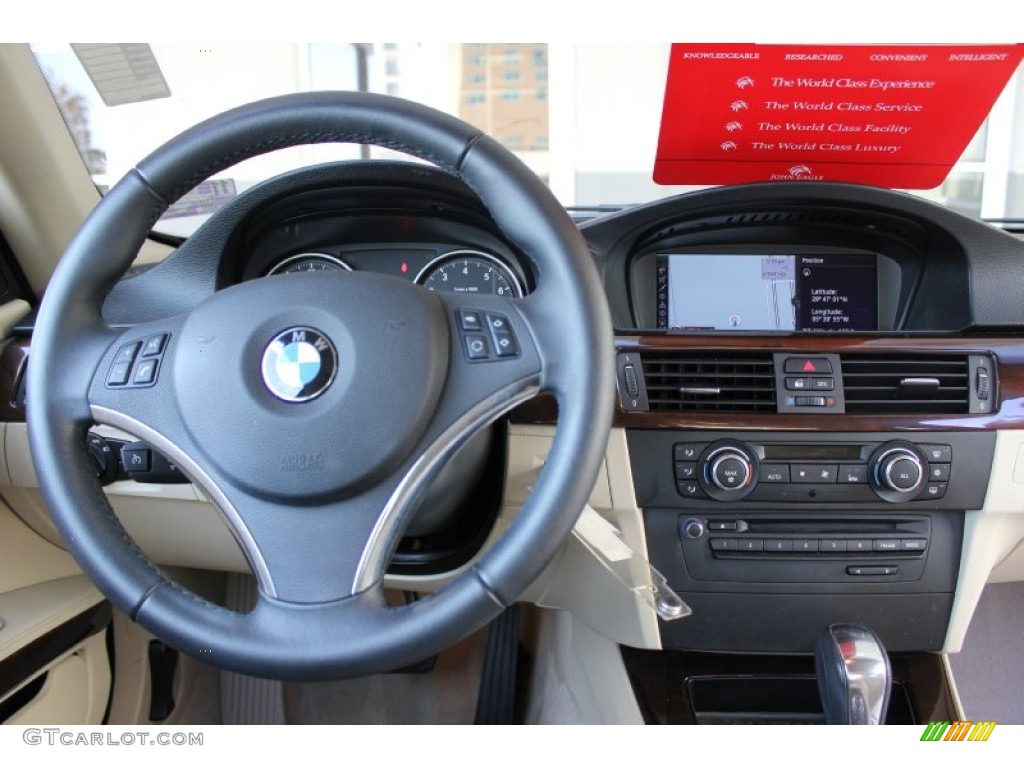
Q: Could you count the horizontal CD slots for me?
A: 1